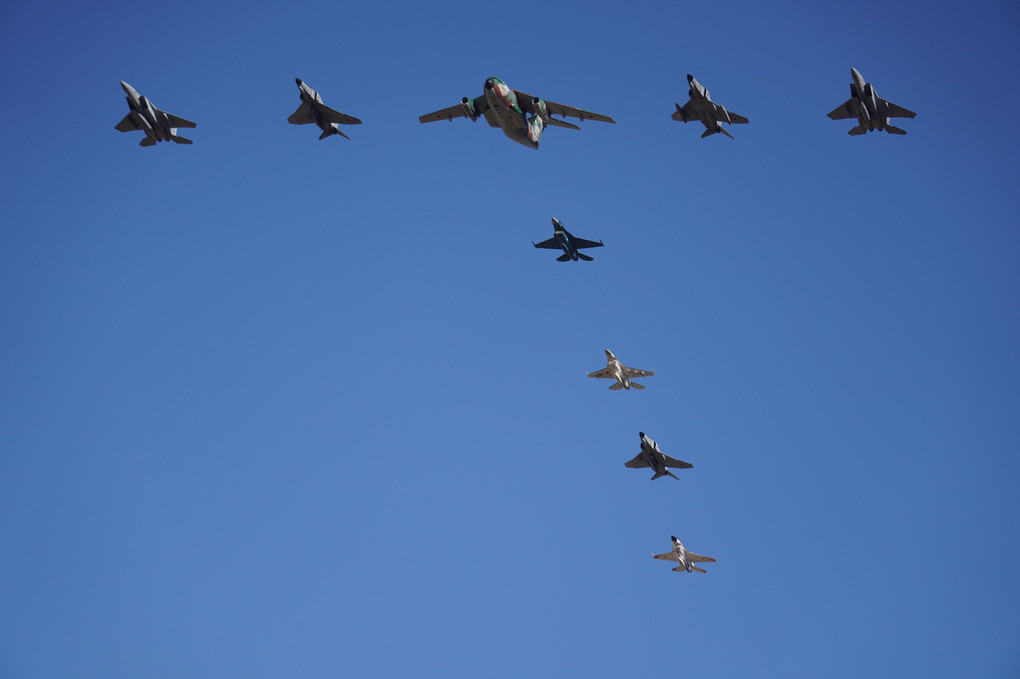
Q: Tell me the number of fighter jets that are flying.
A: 8